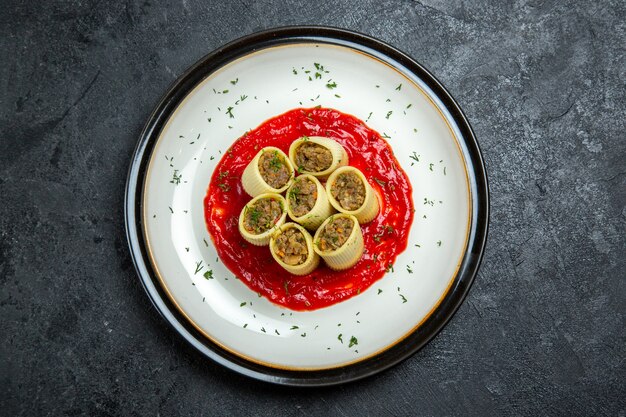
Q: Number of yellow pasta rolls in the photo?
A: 7